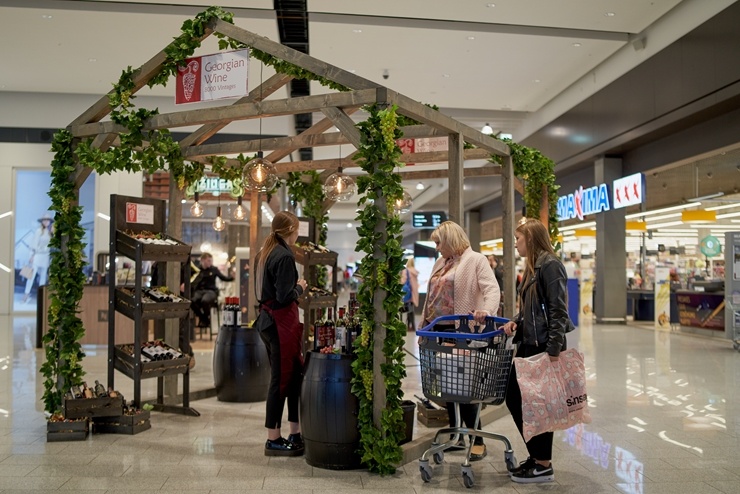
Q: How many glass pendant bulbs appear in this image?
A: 6